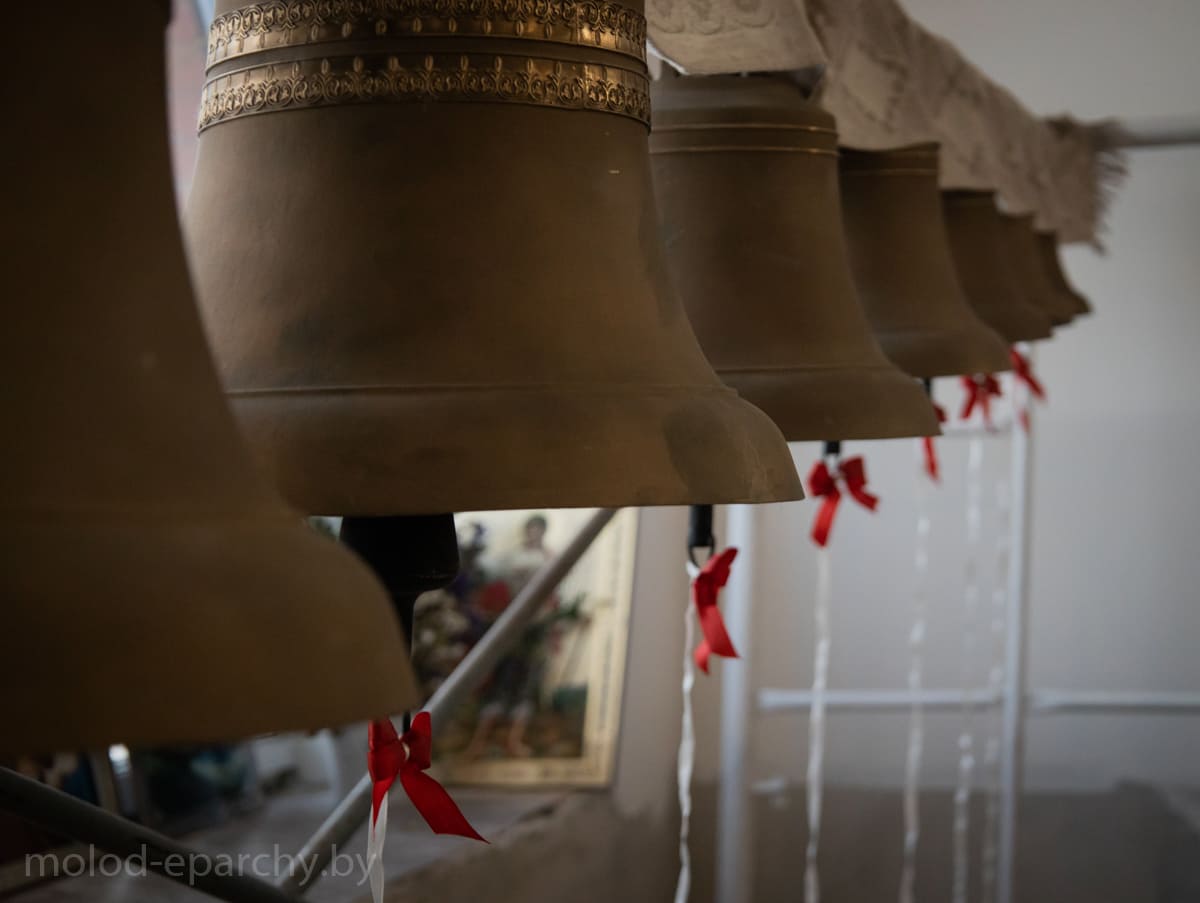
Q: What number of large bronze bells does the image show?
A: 7